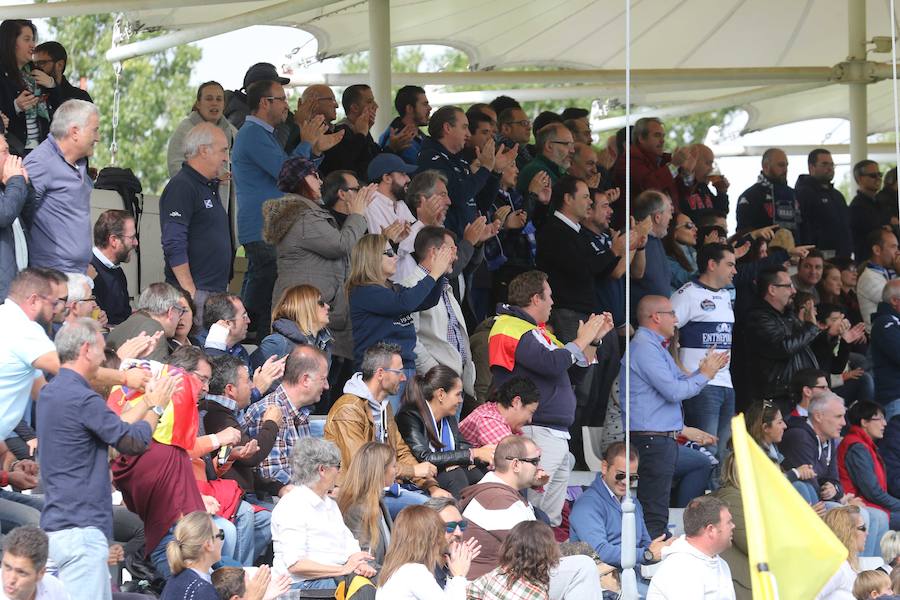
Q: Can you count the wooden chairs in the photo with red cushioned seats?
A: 0